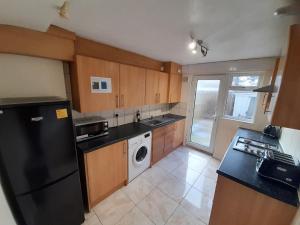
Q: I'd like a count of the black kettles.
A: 1